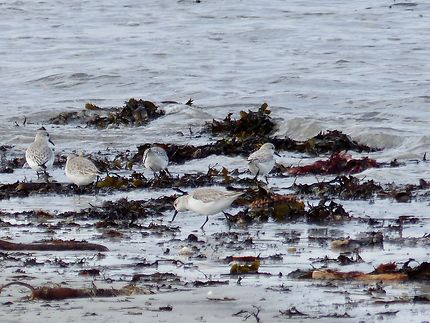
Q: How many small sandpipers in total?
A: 5